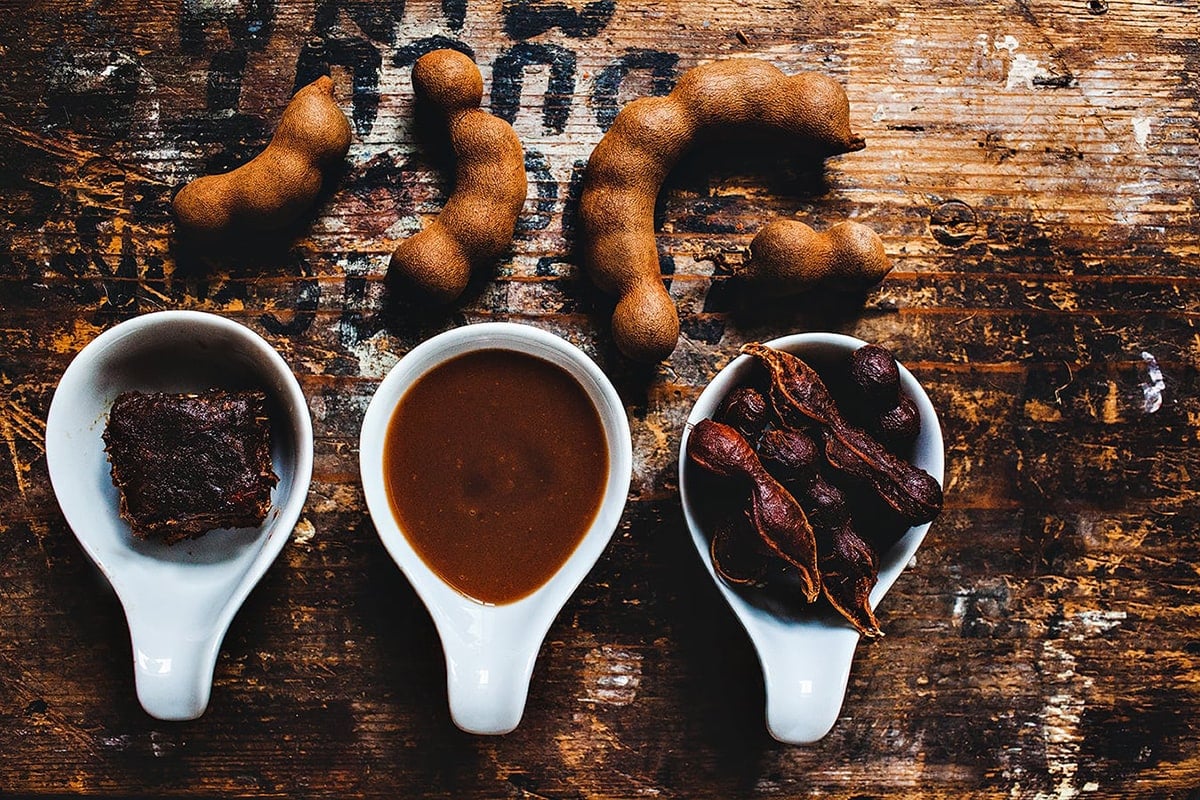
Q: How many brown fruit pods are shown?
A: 4